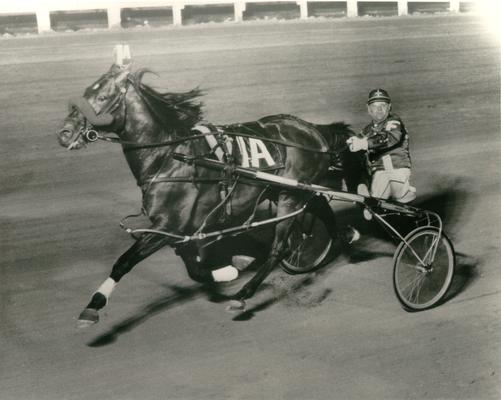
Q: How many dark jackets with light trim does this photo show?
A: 1